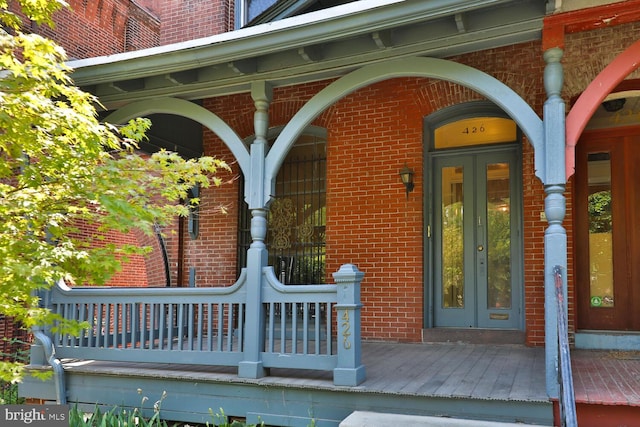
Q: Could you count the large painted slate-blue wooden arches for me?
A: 2